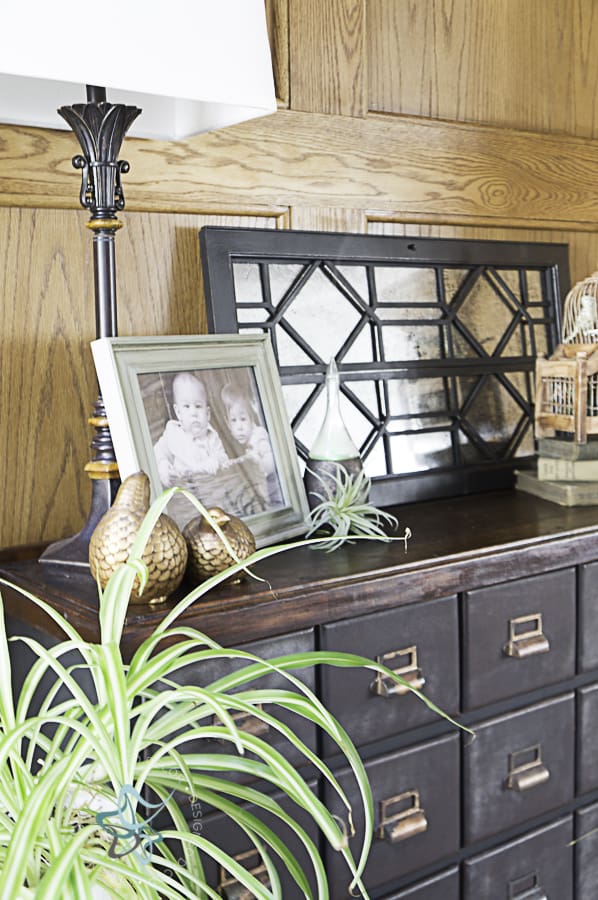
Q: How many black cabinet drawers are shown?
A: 11